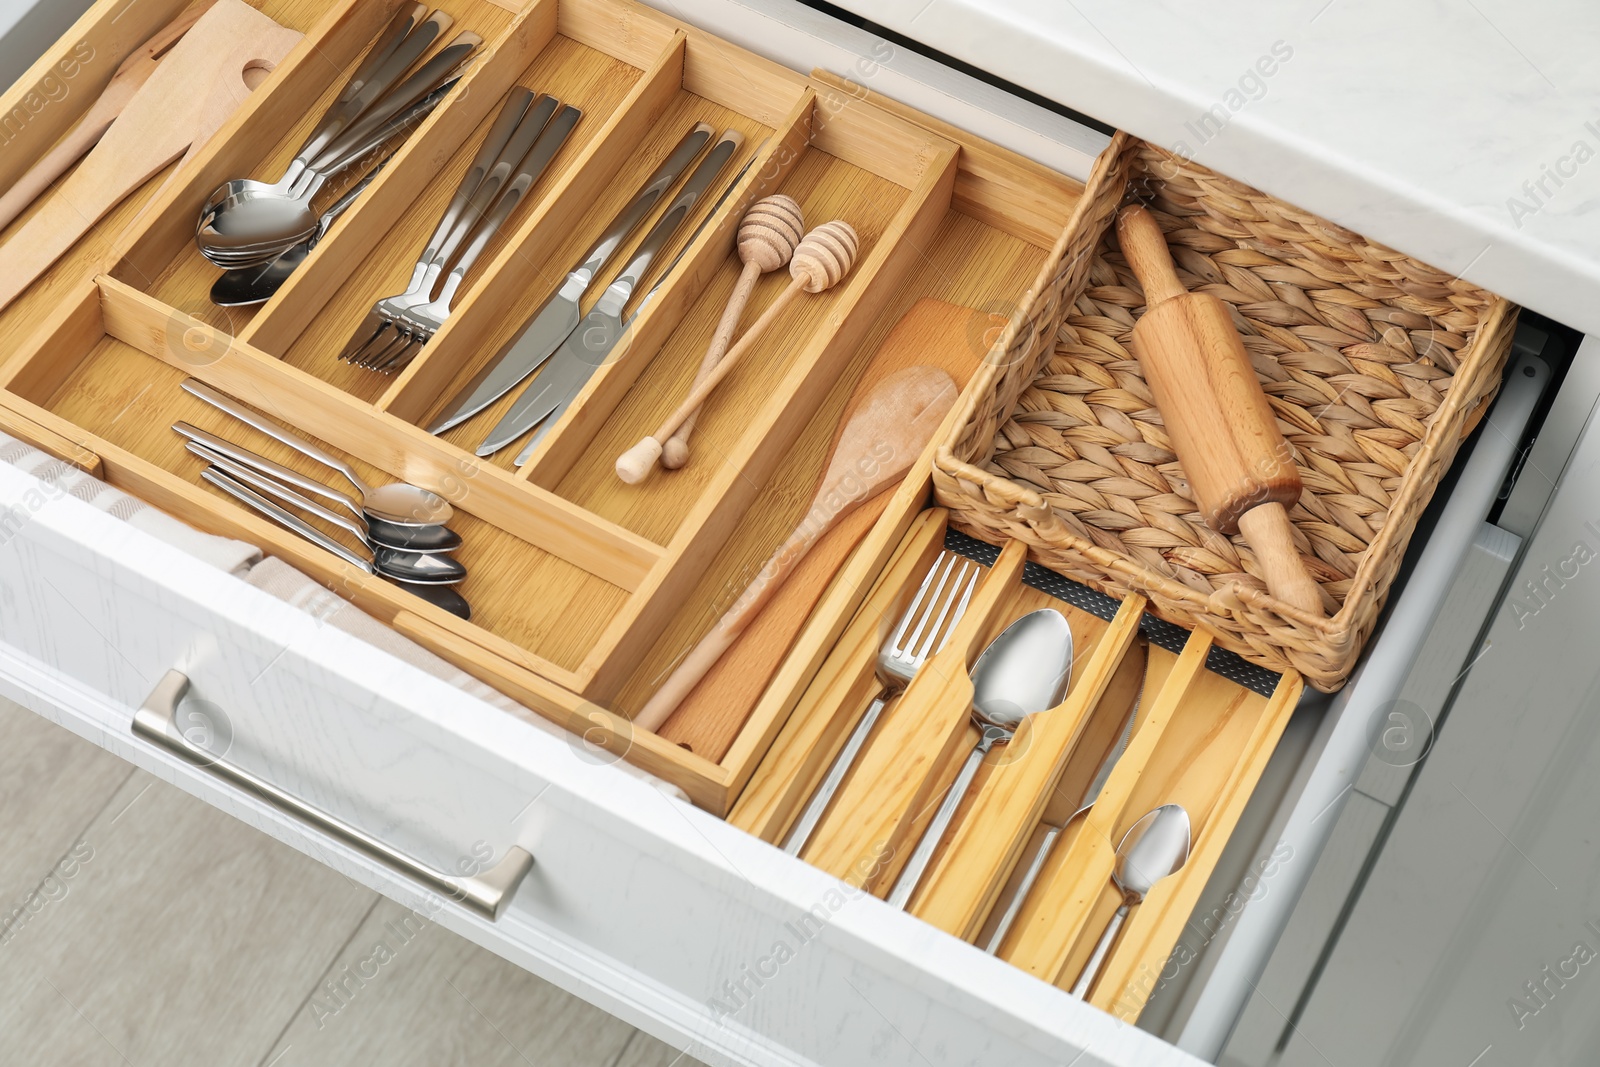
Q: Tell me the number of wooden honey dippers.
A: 2